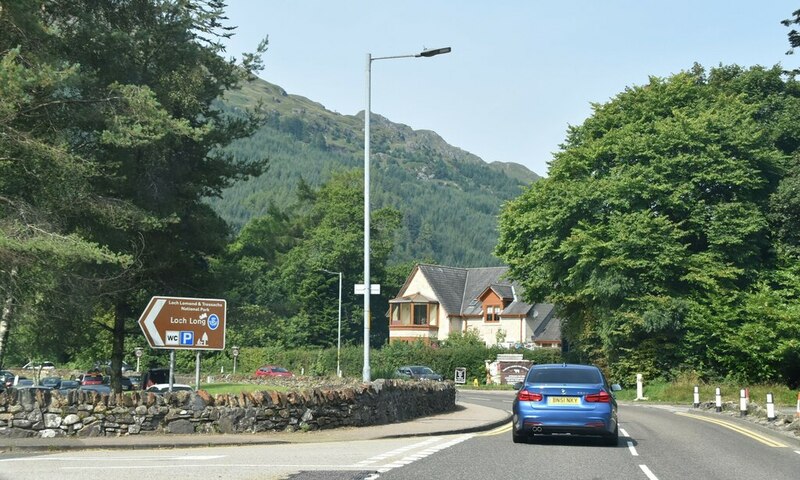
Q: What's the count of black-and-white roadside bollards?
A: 4